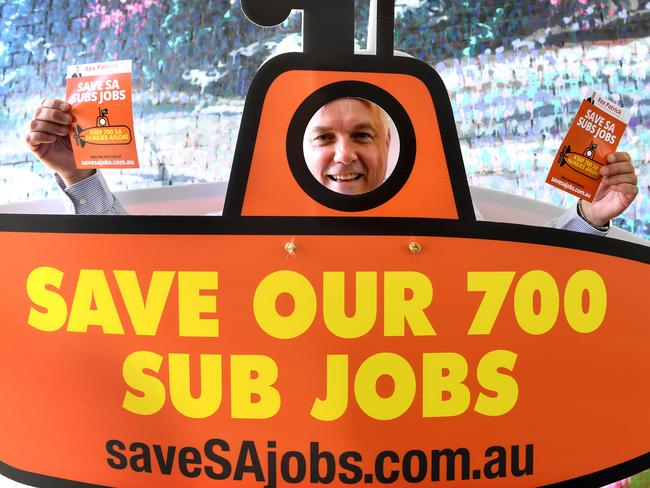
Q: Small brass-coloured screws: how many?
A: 2